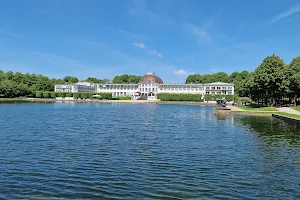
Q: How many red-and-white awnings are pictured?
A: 2